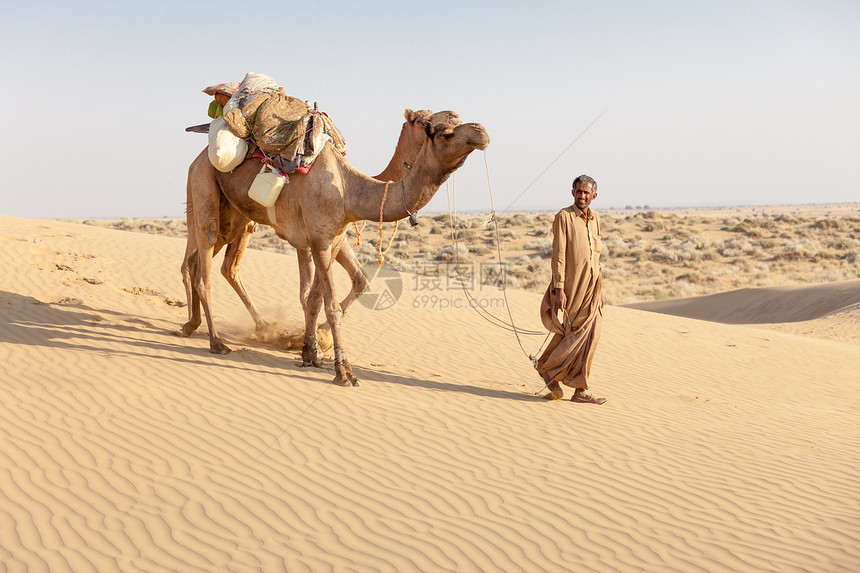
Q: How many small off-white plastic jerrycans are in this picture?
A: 1